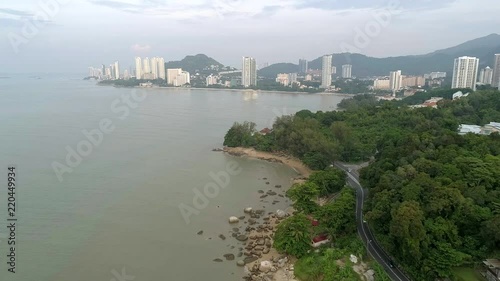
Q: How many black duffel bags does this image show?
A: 0